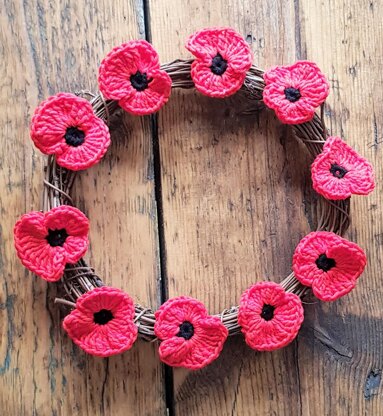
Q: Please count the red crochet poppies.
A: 10